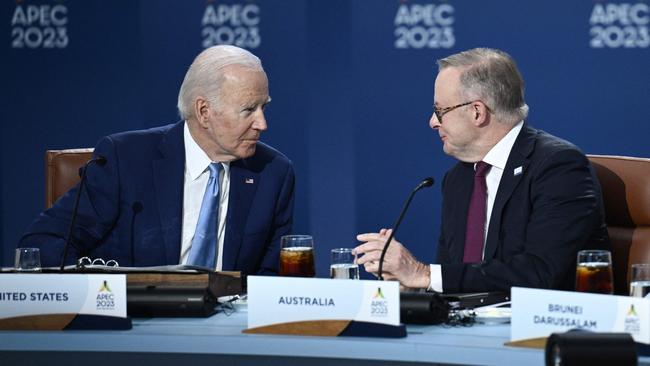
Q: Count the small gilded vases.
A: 0